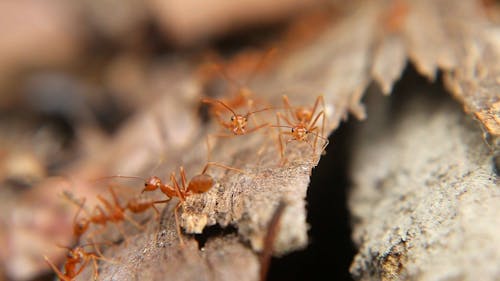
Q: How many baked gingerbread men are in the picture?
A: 0